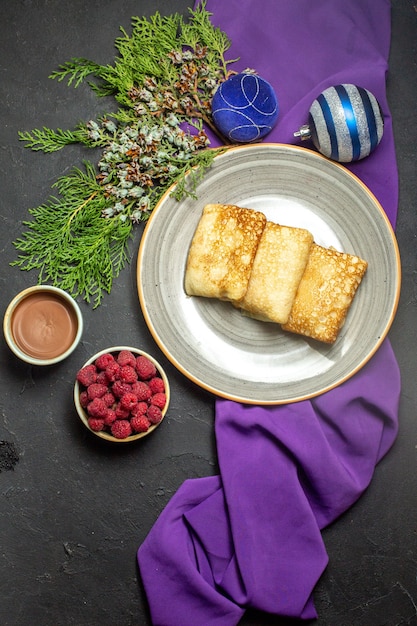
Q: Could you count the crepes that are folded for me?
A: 3